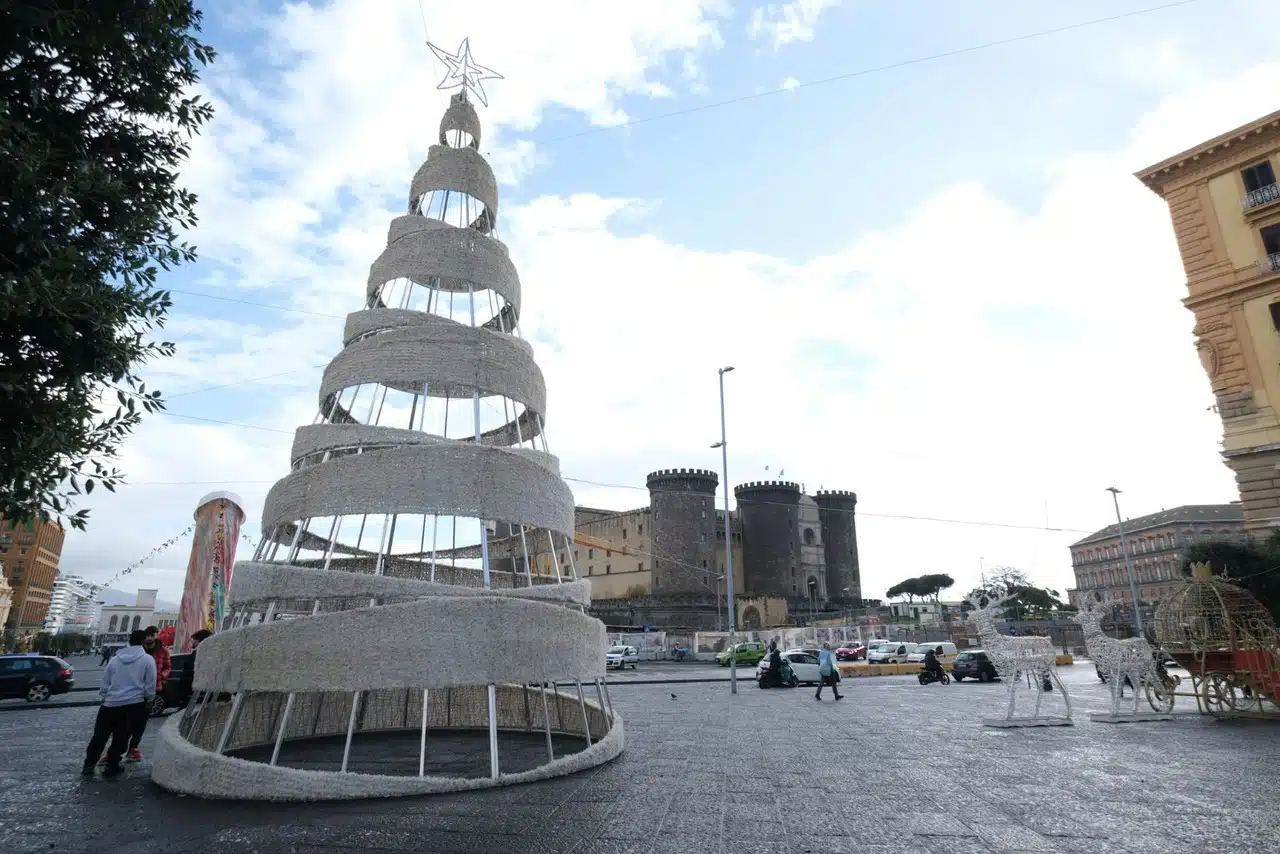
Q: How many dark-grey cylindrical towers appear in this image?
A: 3